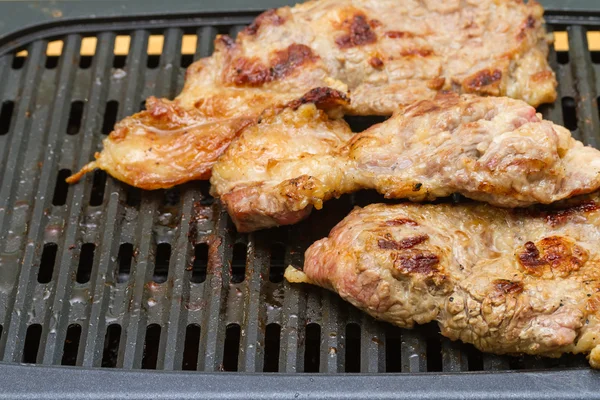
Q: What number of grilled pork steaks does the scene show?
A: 3